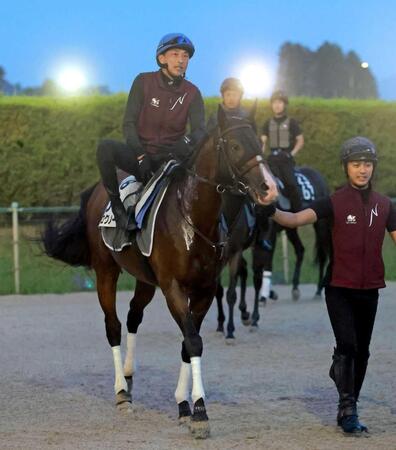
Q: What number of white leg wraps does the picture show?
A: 5